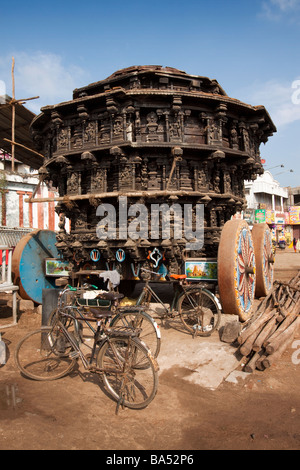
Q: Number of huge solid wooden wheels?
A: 3